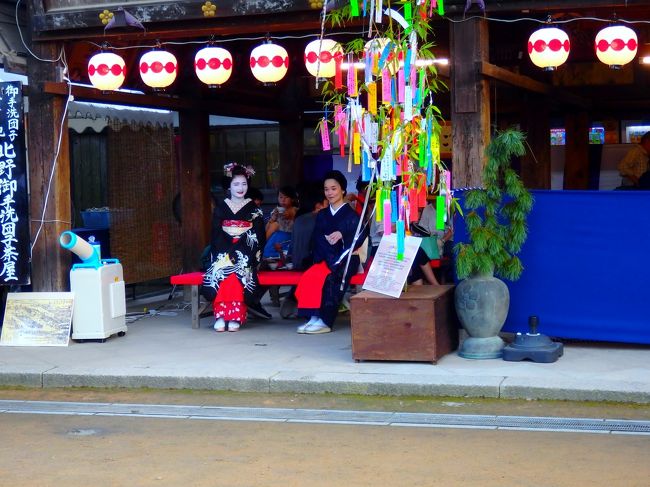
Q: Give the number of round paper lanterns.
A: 8